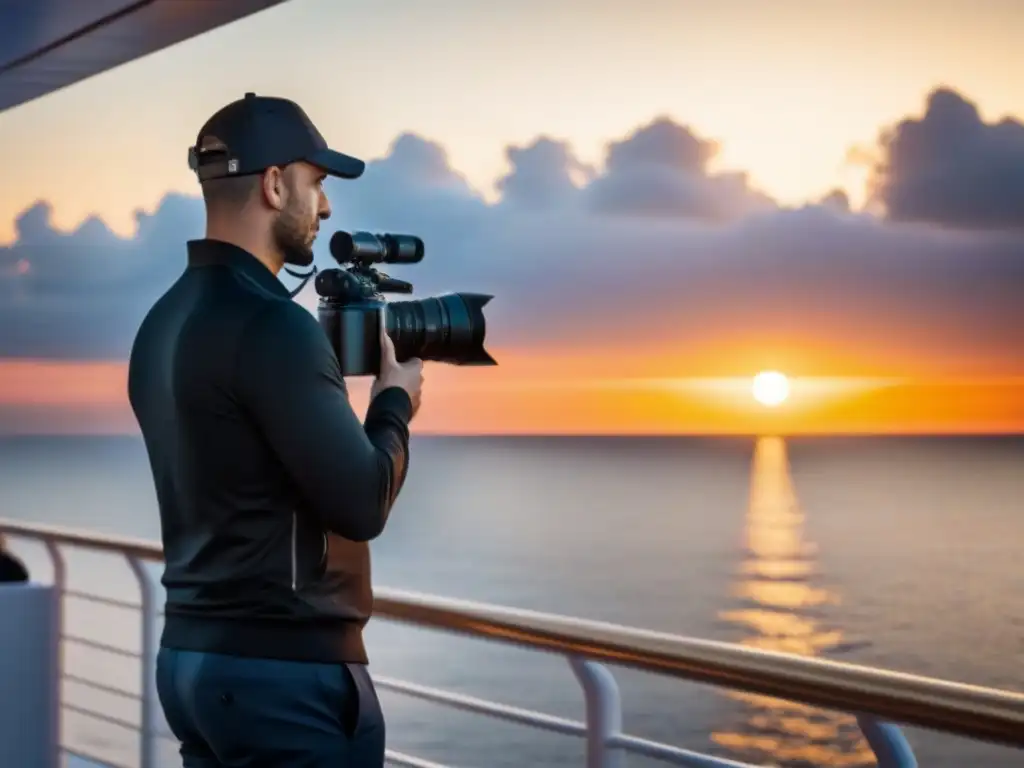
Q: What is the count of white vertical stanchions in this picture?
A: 4